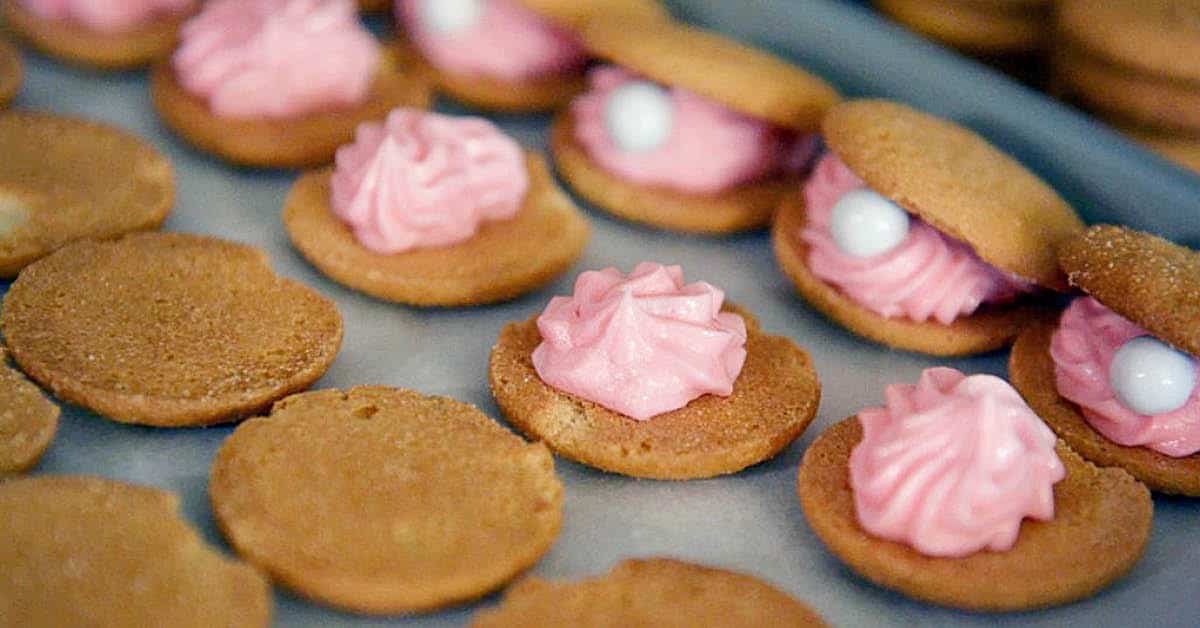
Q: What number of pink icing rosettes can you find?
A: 9